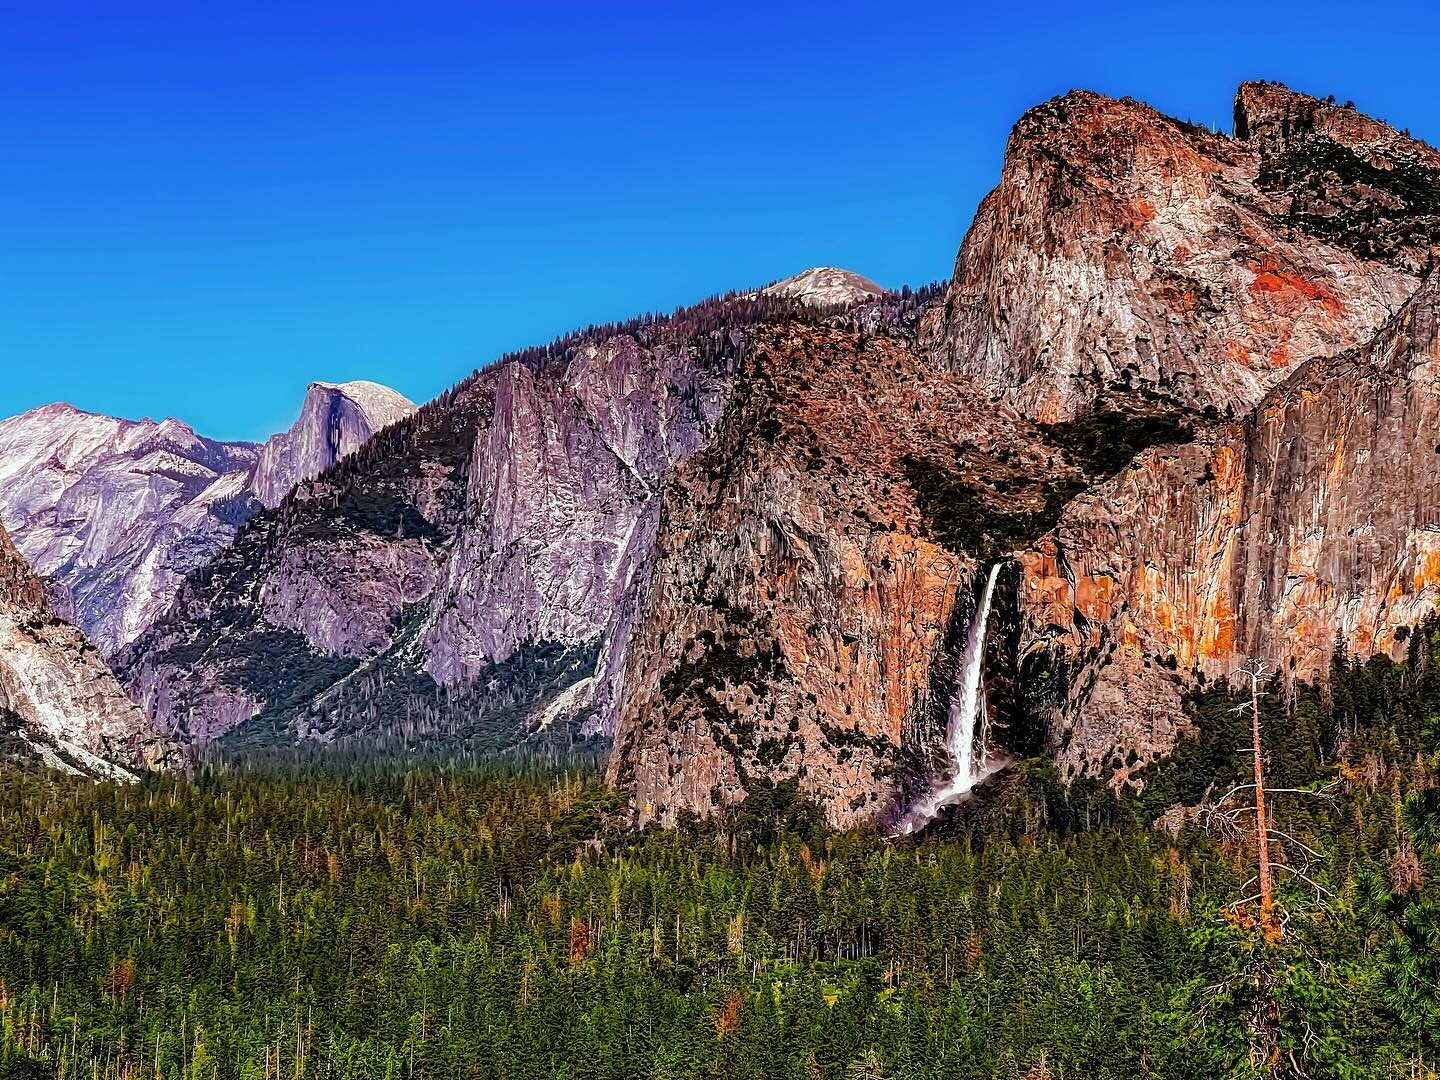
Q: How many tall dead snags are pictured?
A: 1